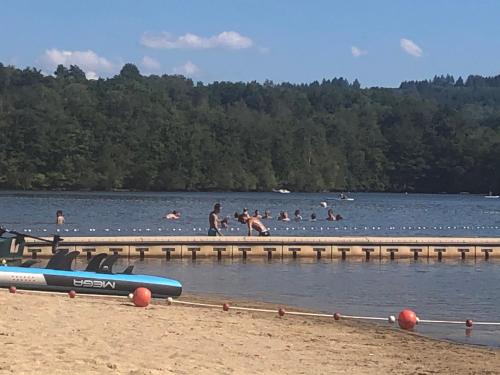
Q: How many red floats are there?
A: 8